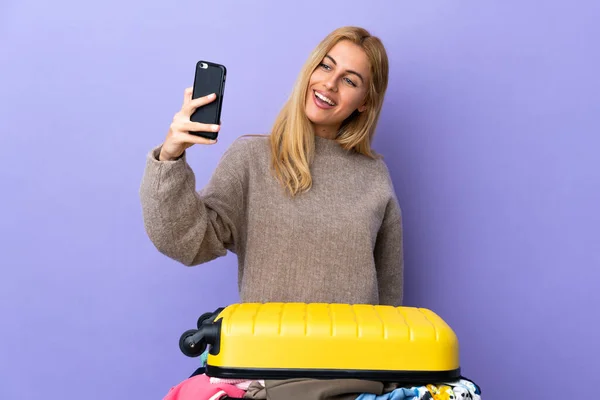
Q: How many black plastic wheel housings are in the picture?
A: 2